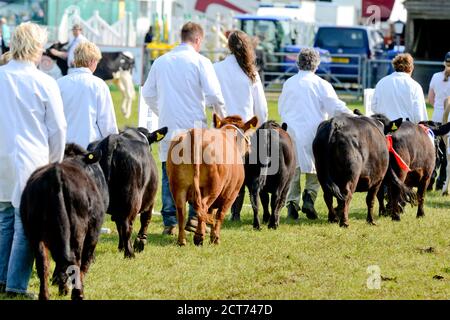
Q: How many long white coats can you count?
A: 6